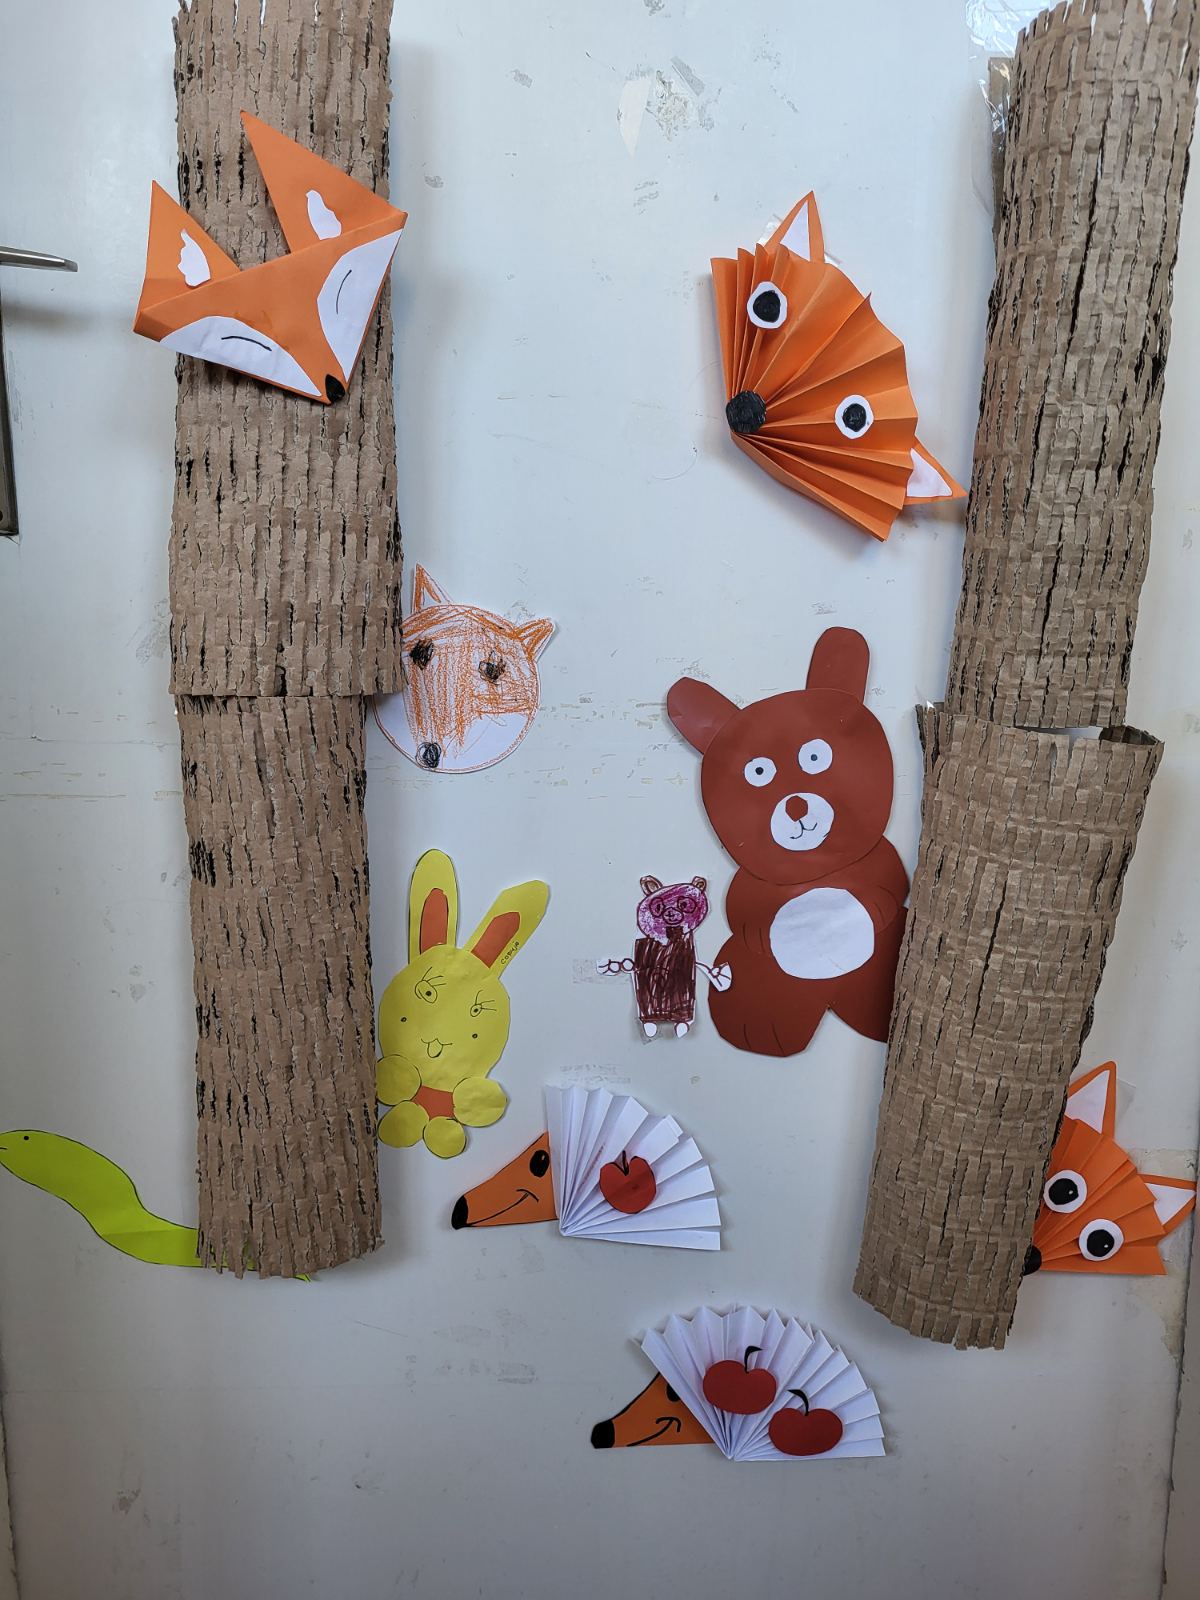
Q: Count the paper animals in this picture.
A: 10